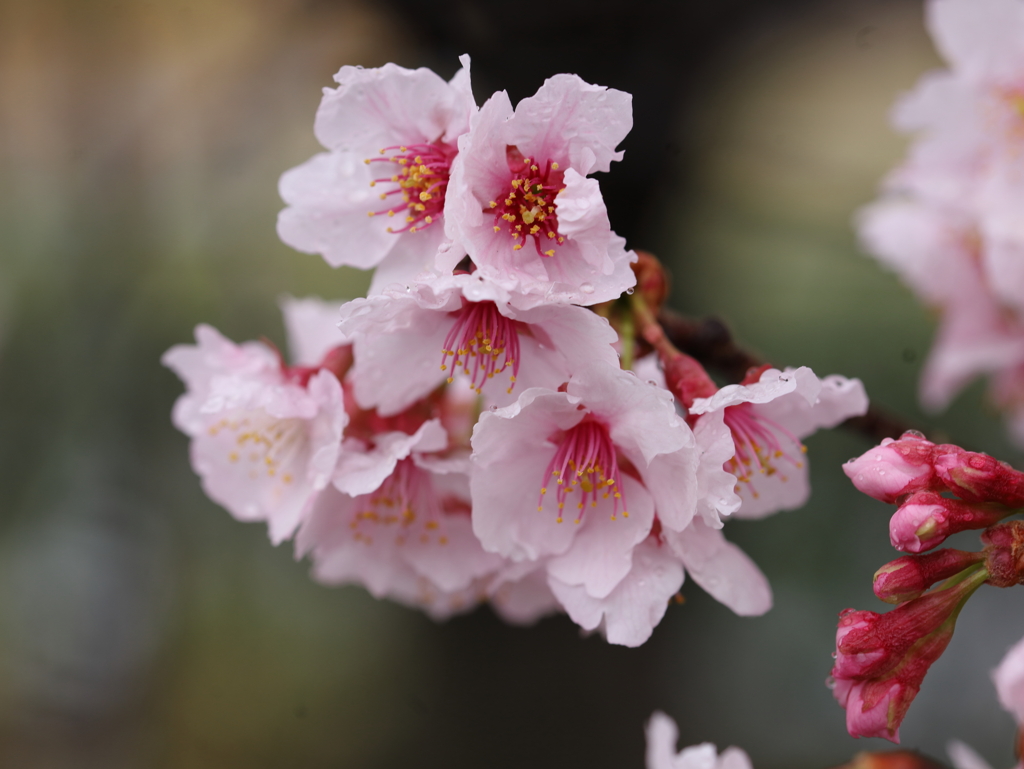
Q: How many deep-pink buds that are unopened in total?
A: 6